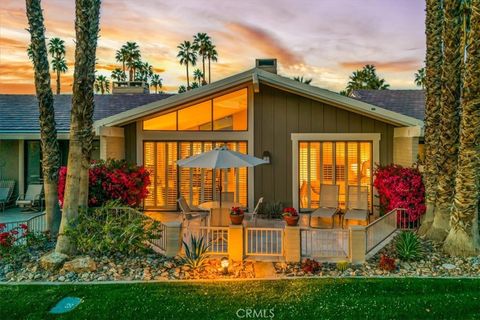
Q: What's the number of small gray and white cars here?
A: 0